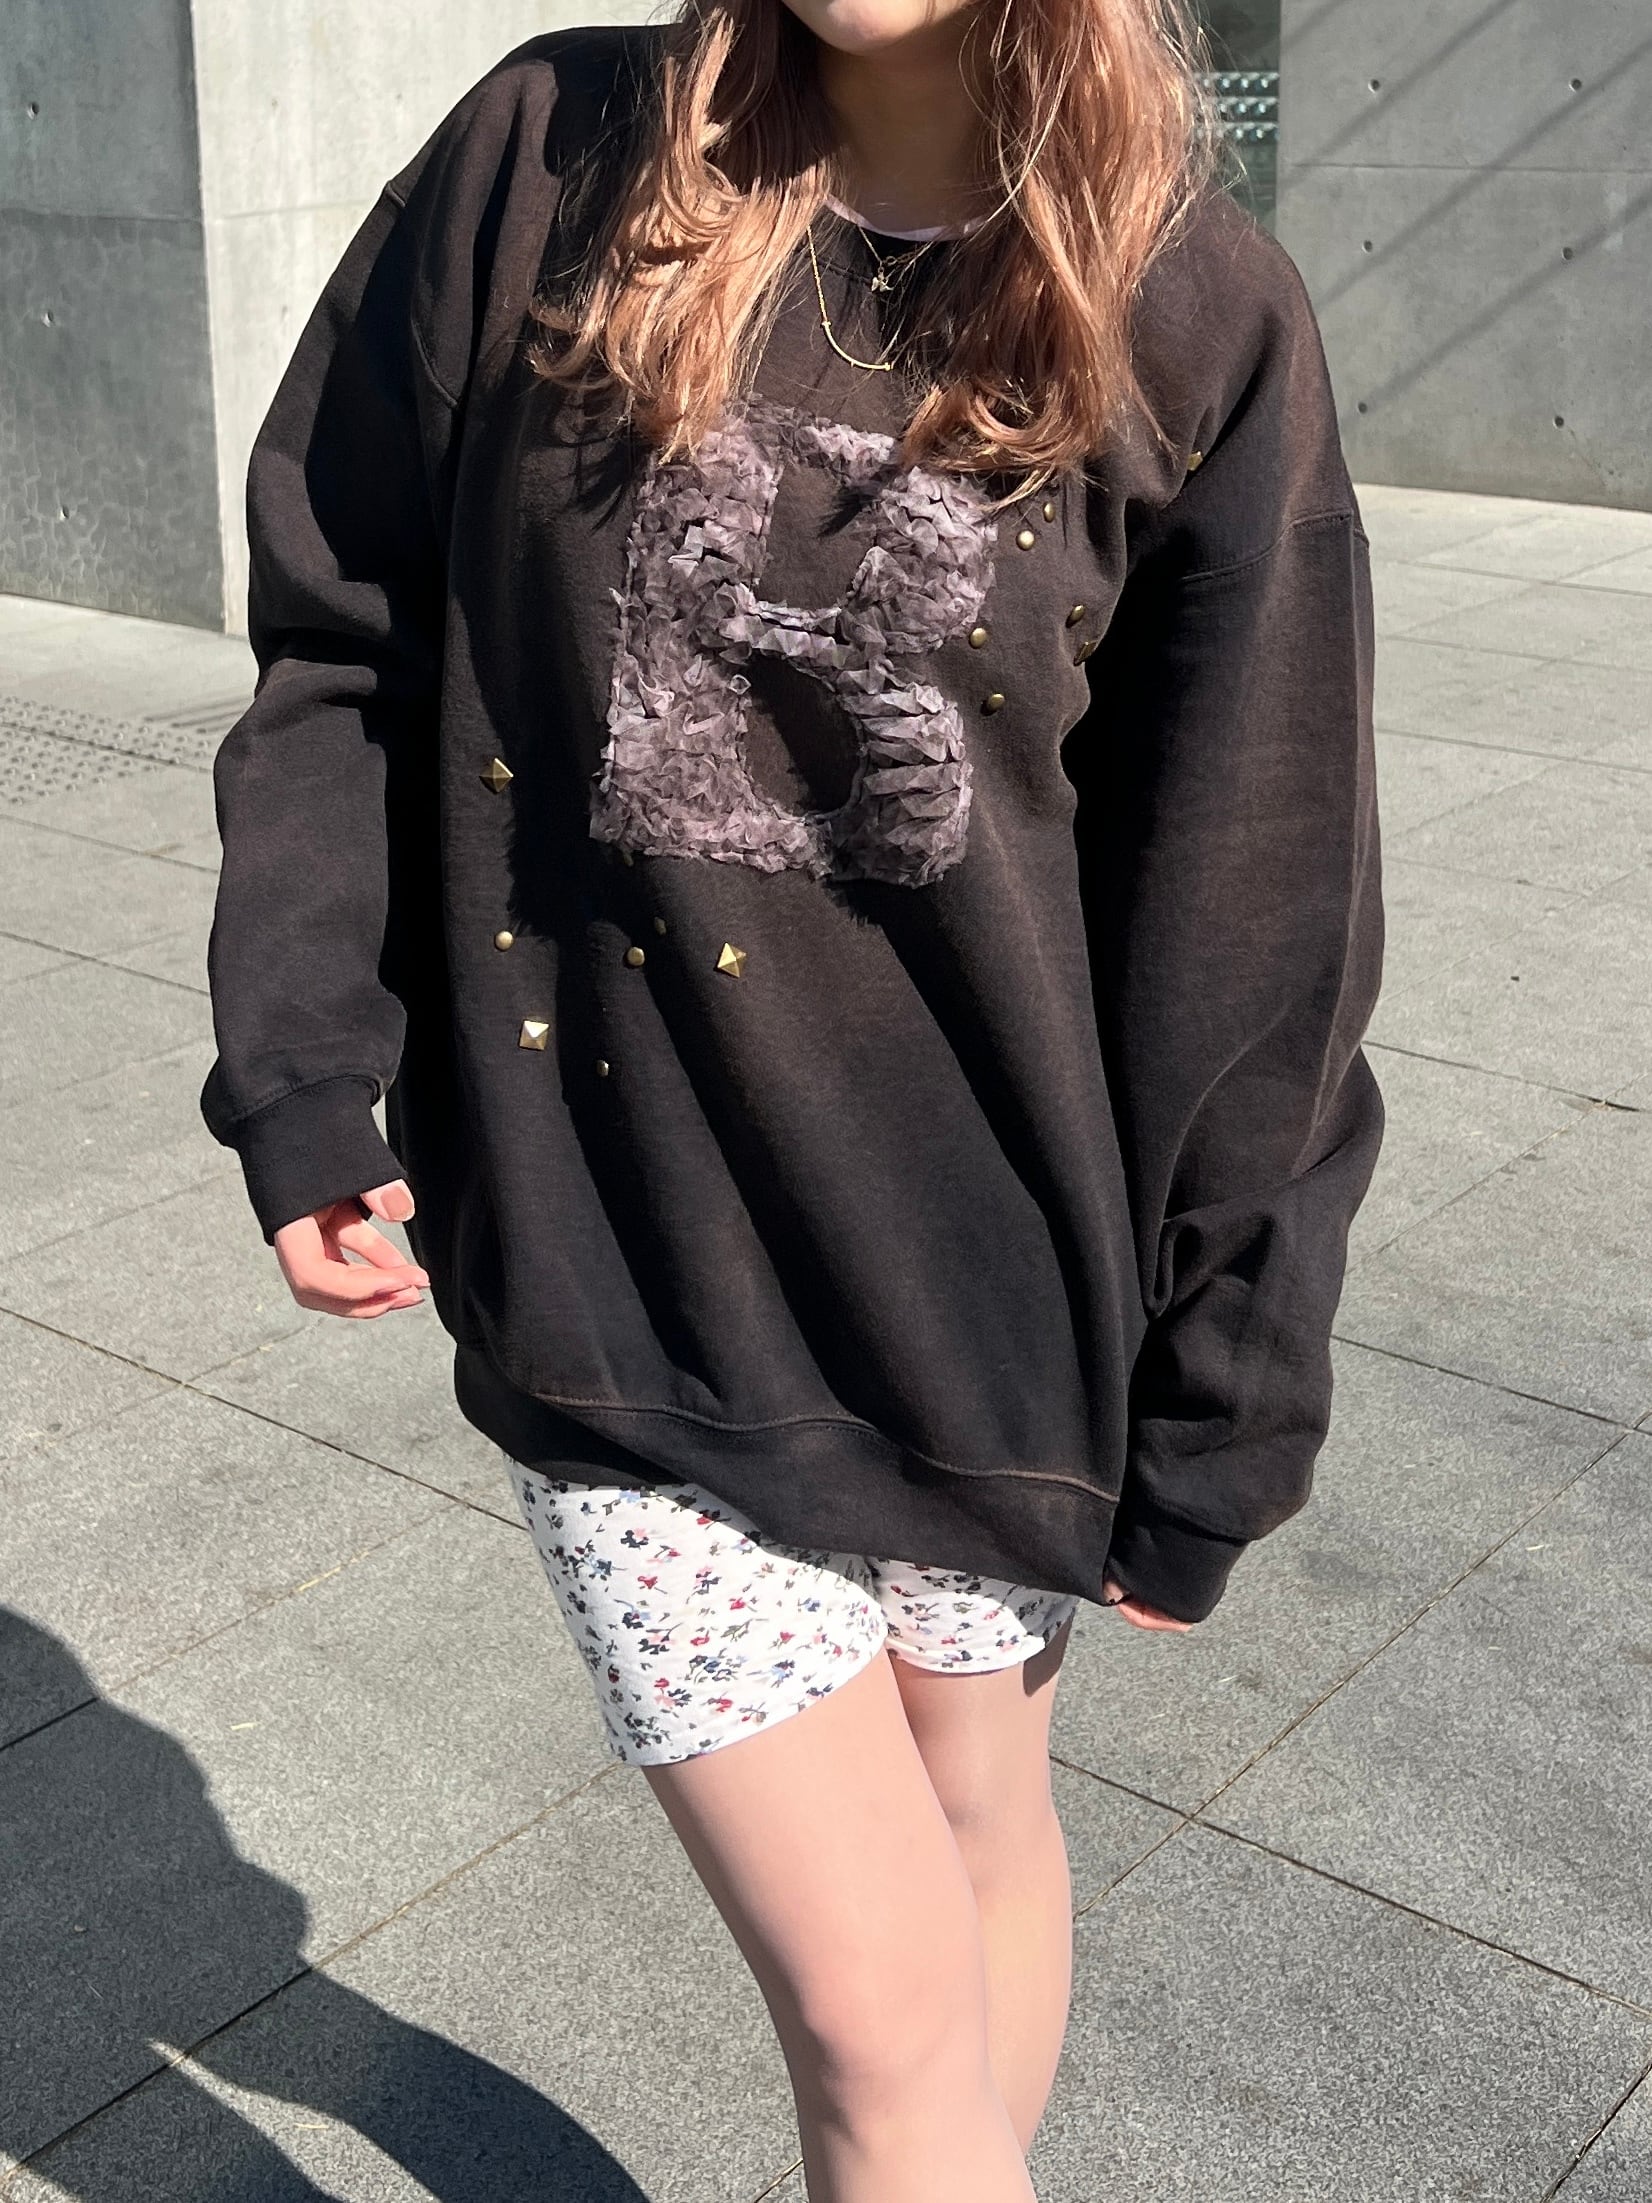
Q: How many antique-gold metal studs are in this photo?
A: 15